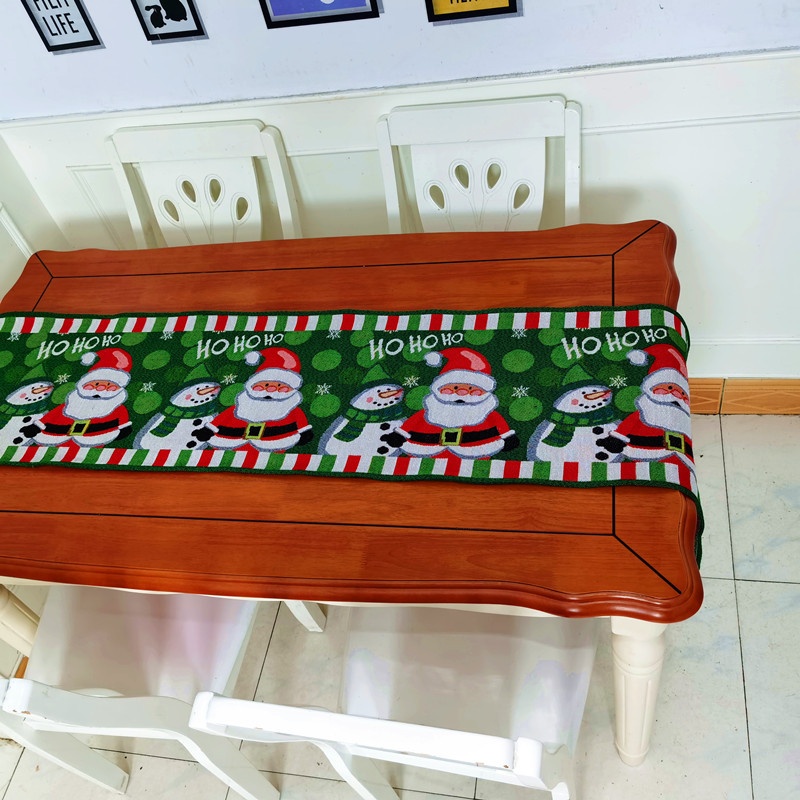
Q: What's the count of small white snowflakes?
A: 11